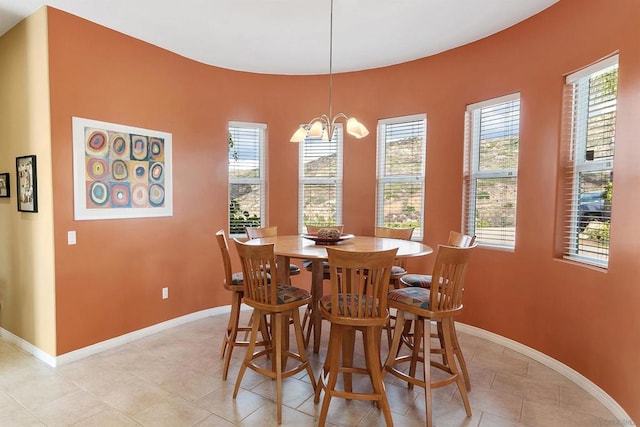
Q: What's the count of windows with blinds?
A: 5